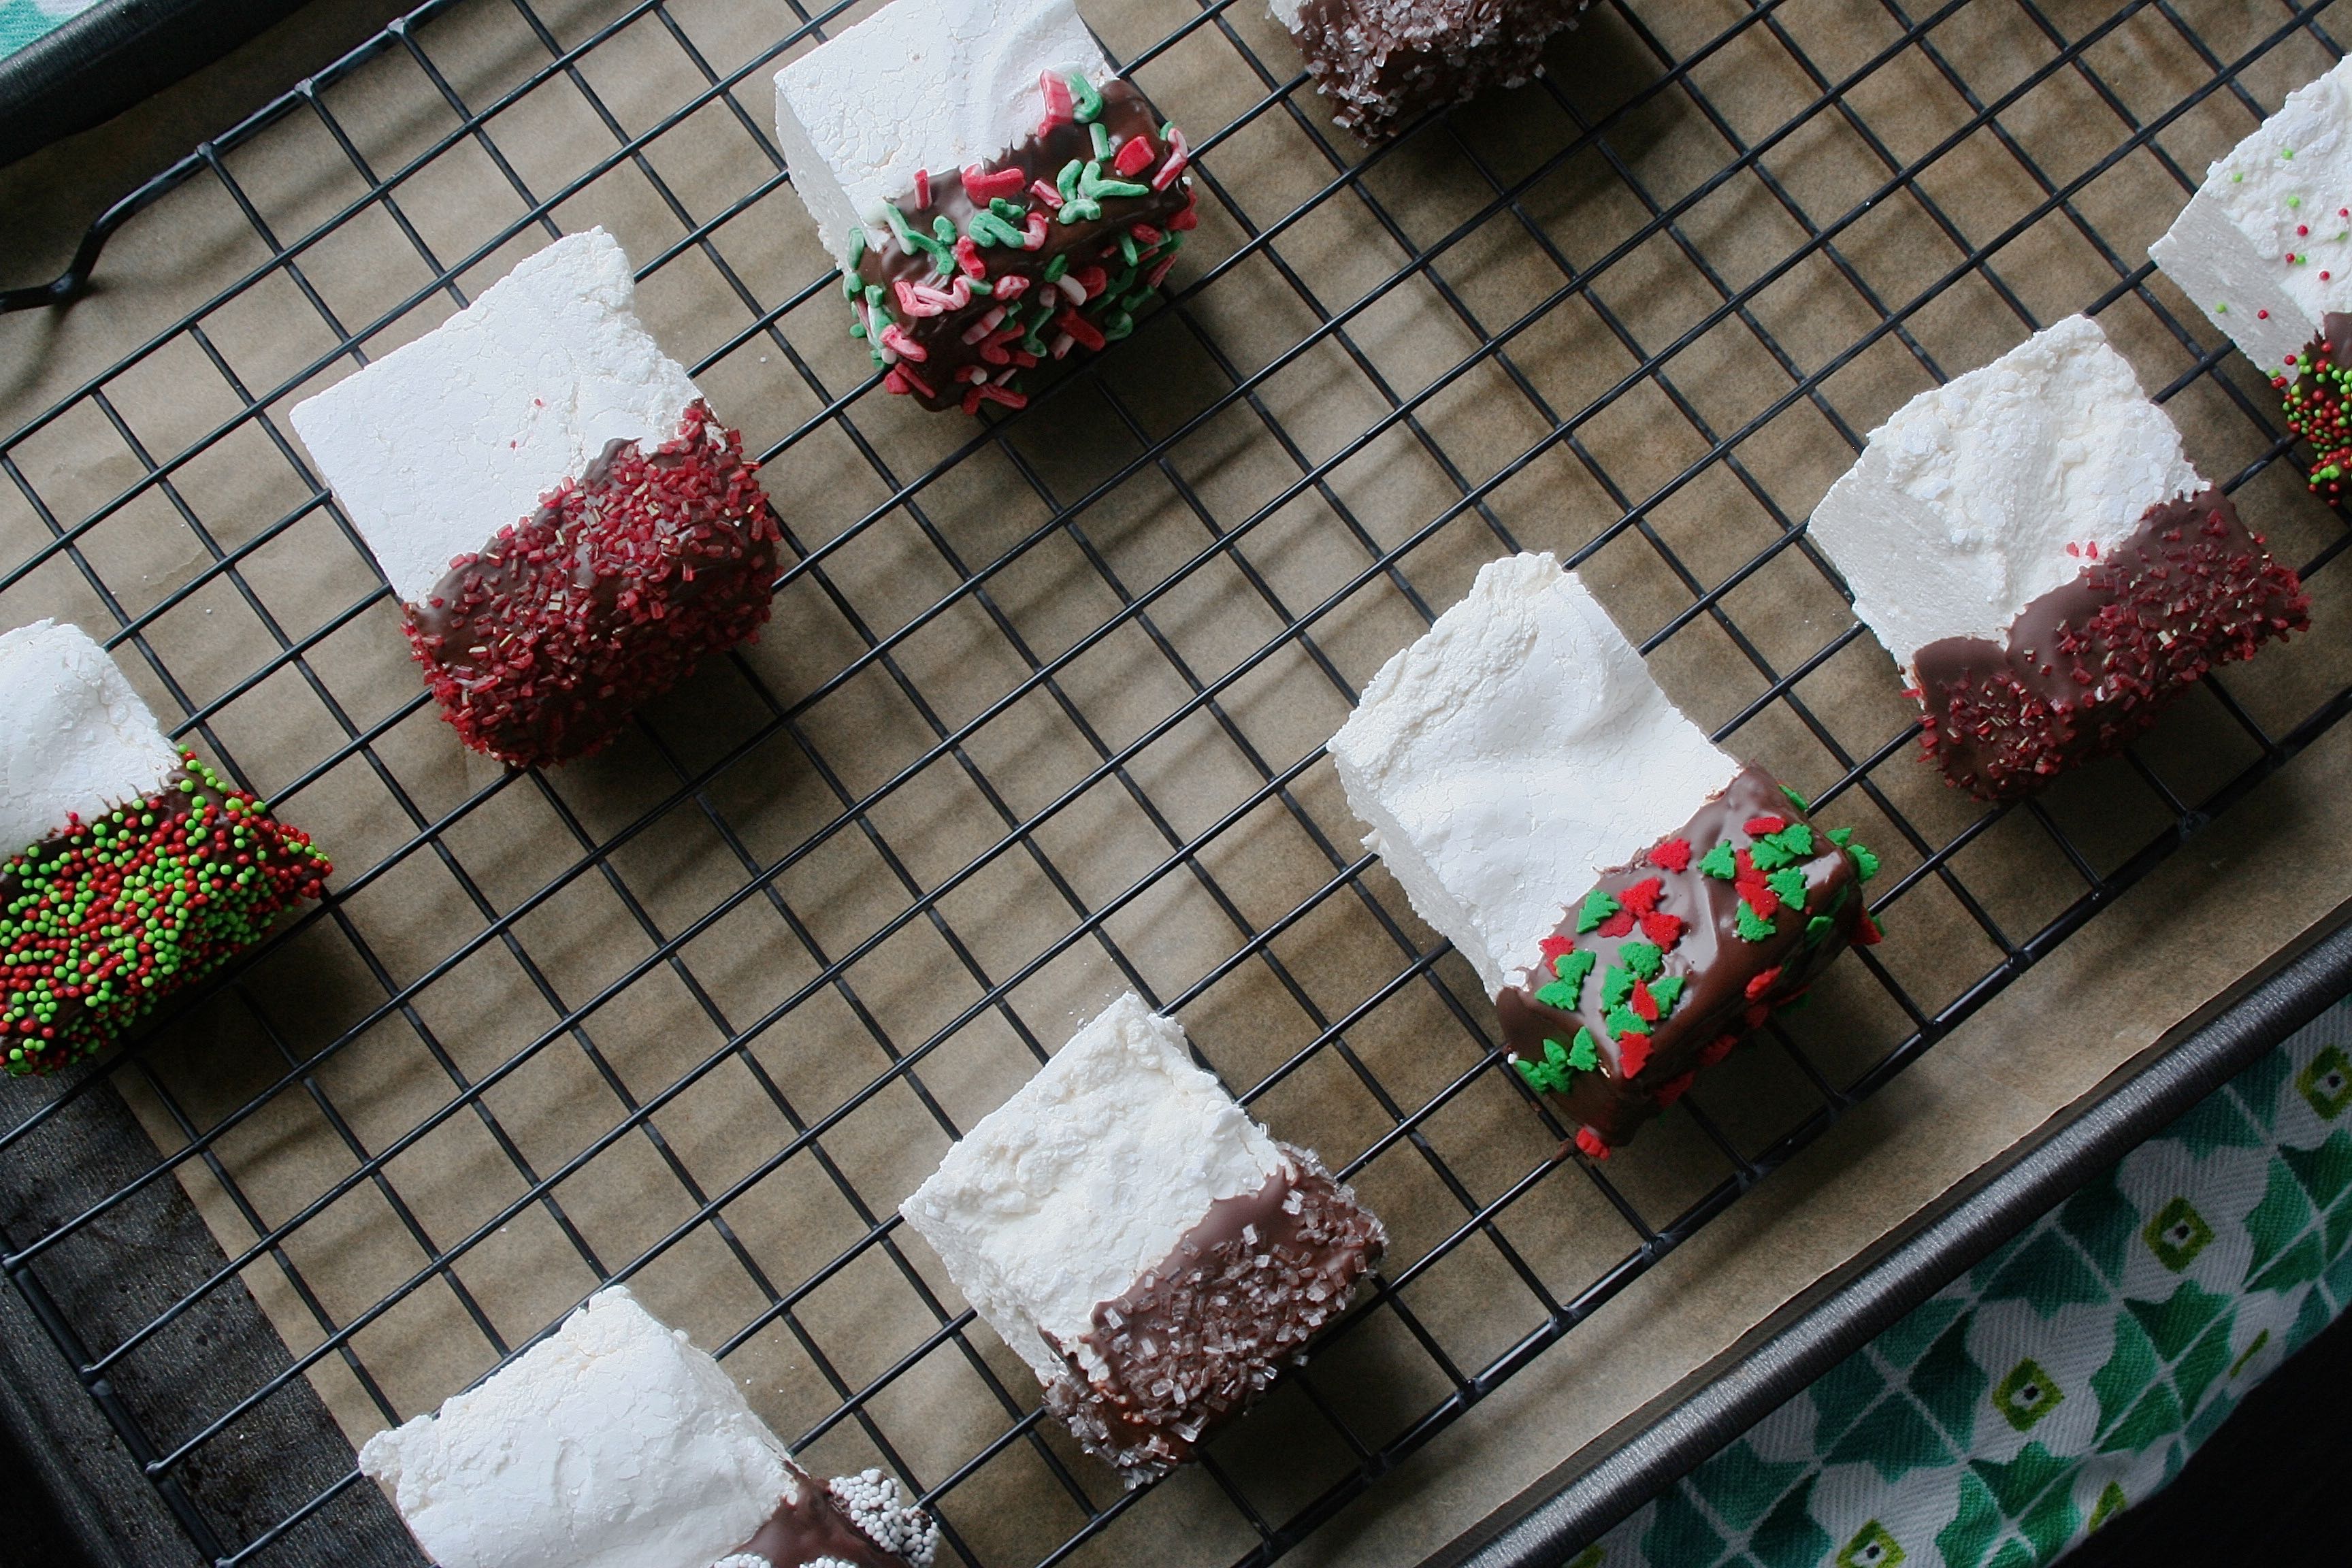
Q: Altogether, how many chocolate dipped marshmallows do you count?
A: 9